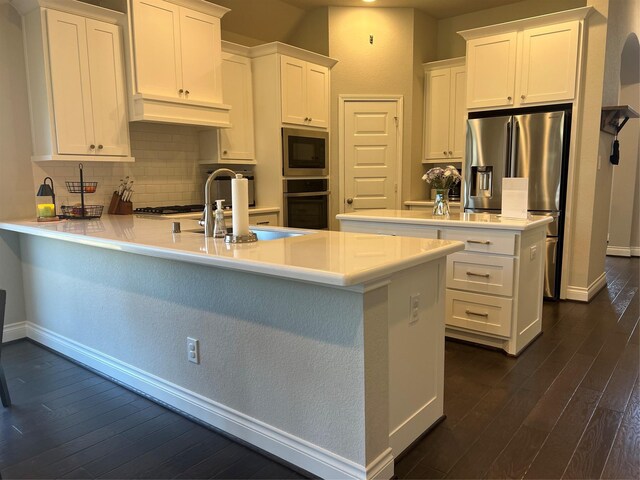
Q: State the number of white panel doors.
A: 1